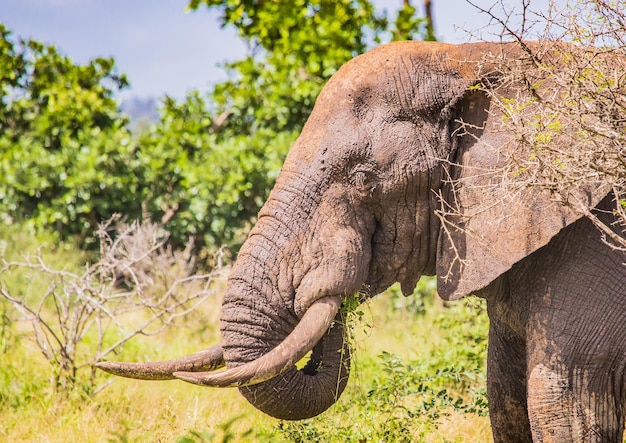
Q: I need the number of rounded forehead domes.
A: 1